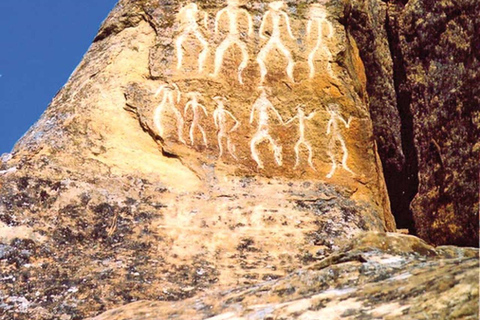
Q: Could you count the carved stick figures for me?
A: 10